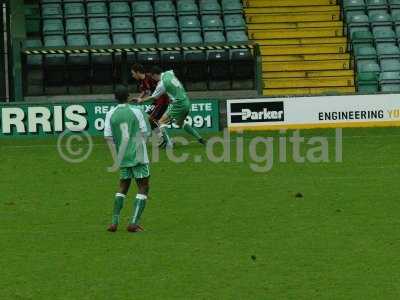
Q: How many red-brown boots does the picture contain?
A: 2